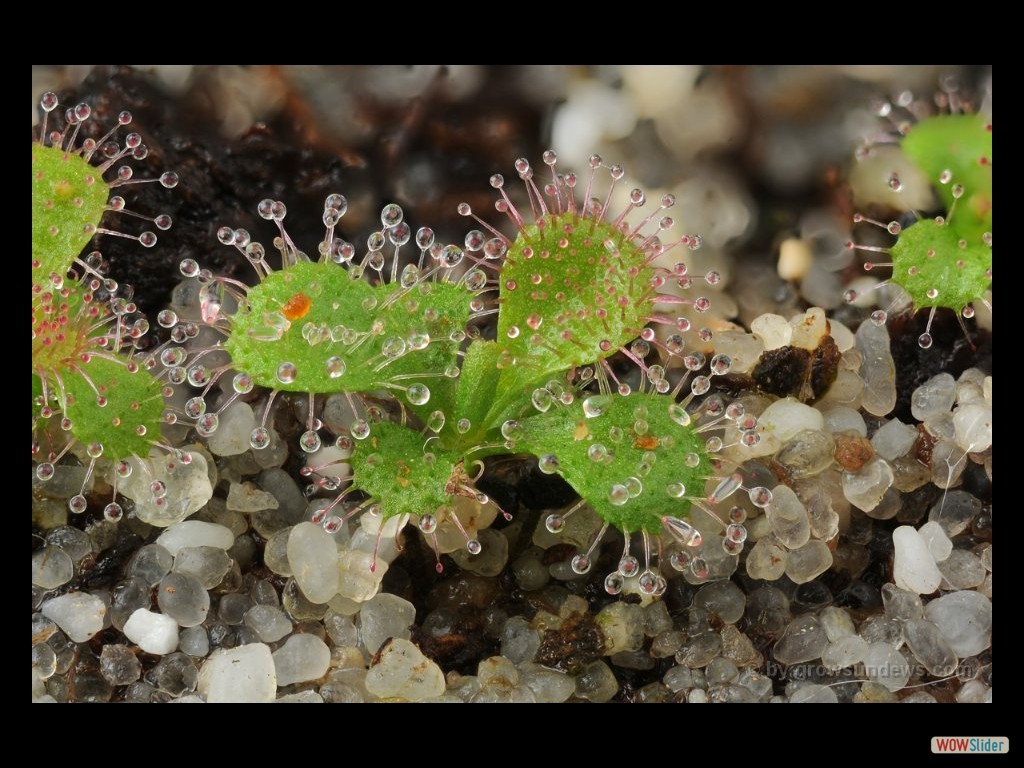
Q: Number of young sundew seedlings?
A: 3